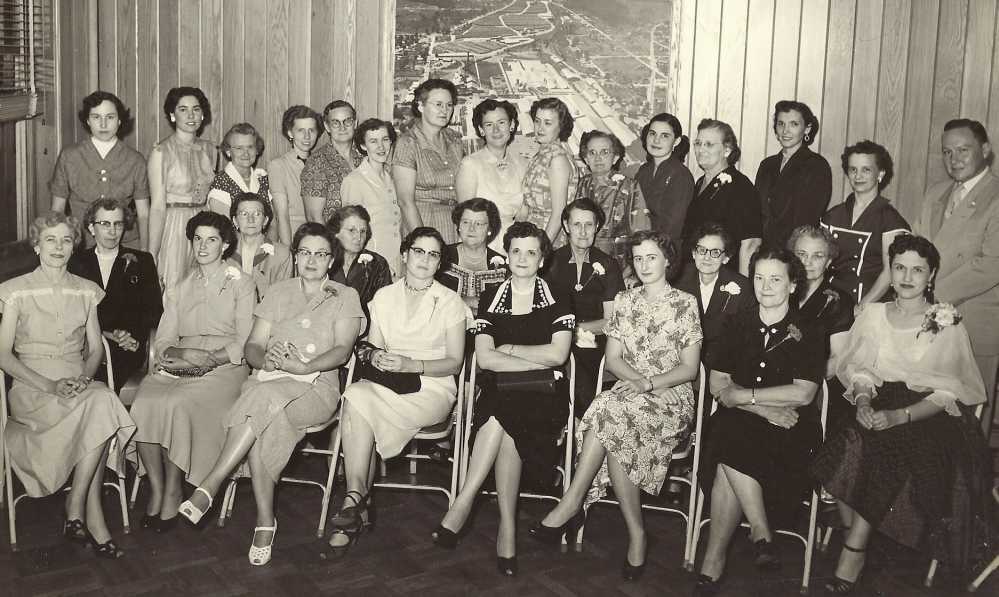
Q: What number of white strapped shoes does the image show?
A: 2